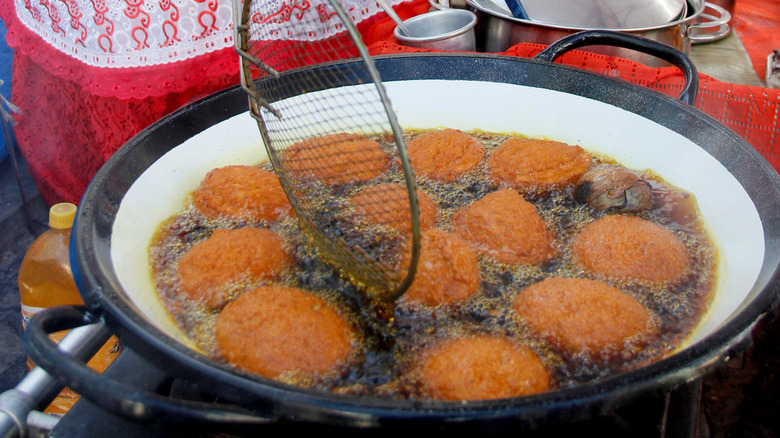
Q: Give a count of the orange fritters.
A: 12